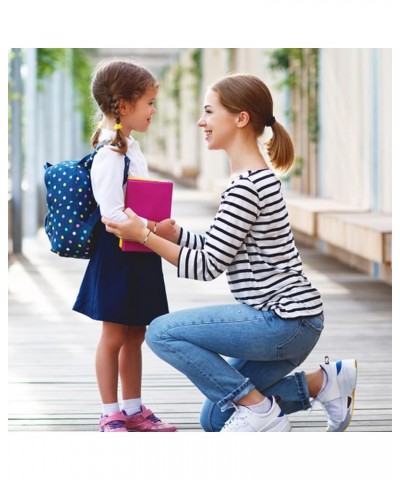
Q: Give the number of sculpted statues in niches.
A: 0